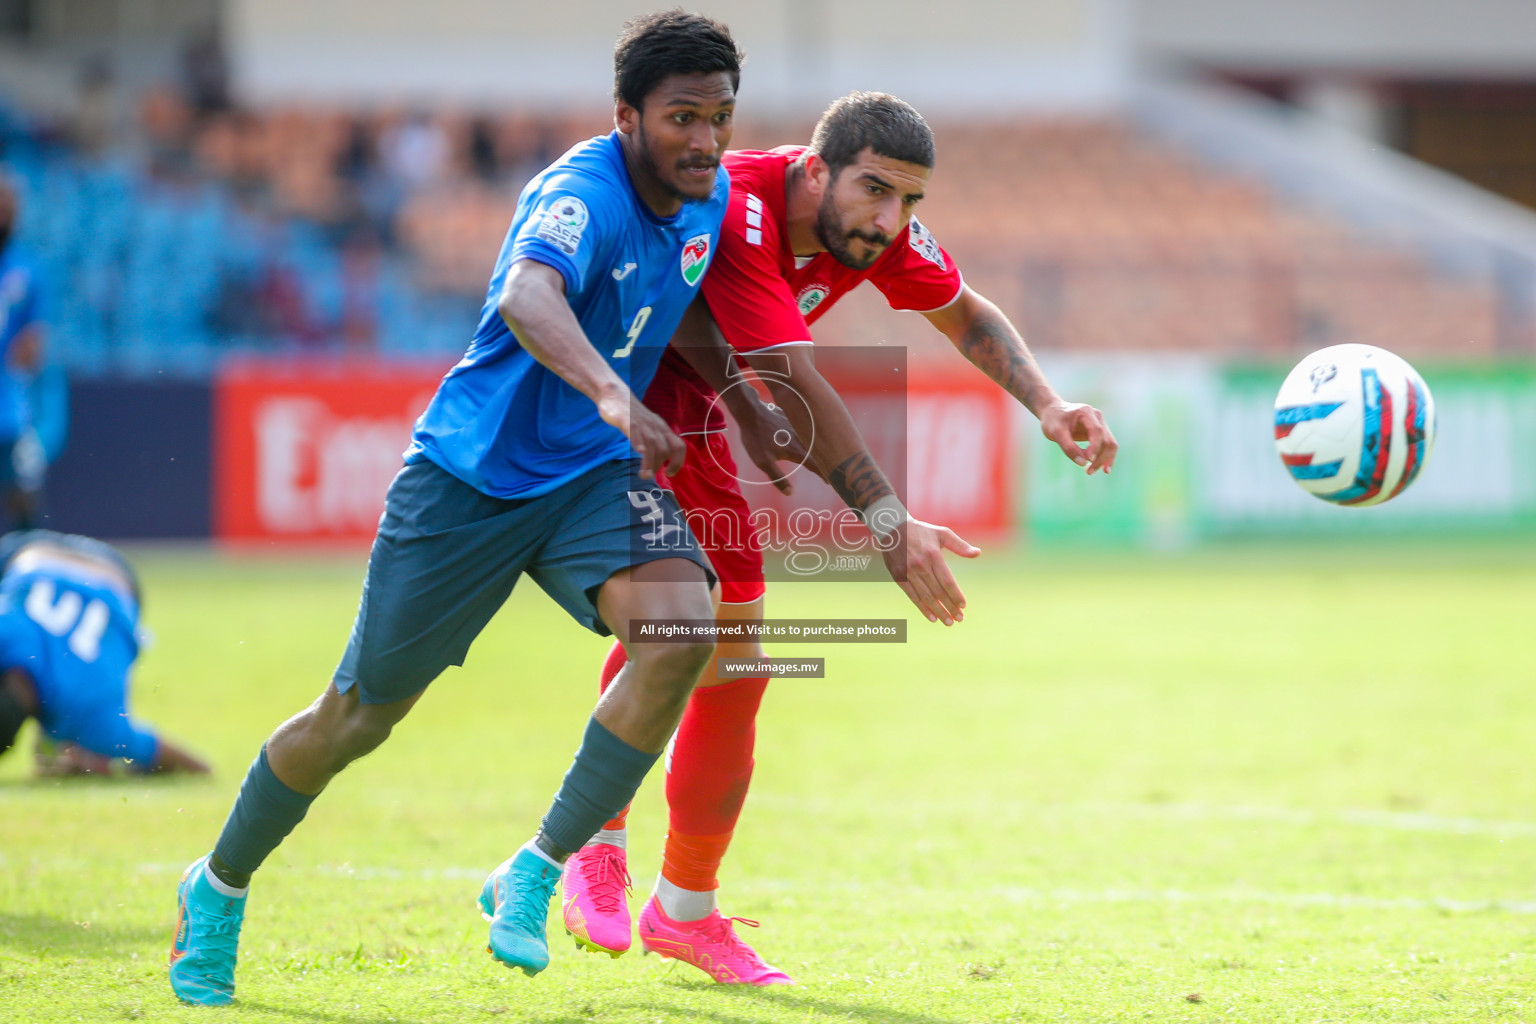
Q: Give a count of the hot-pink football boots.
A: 2